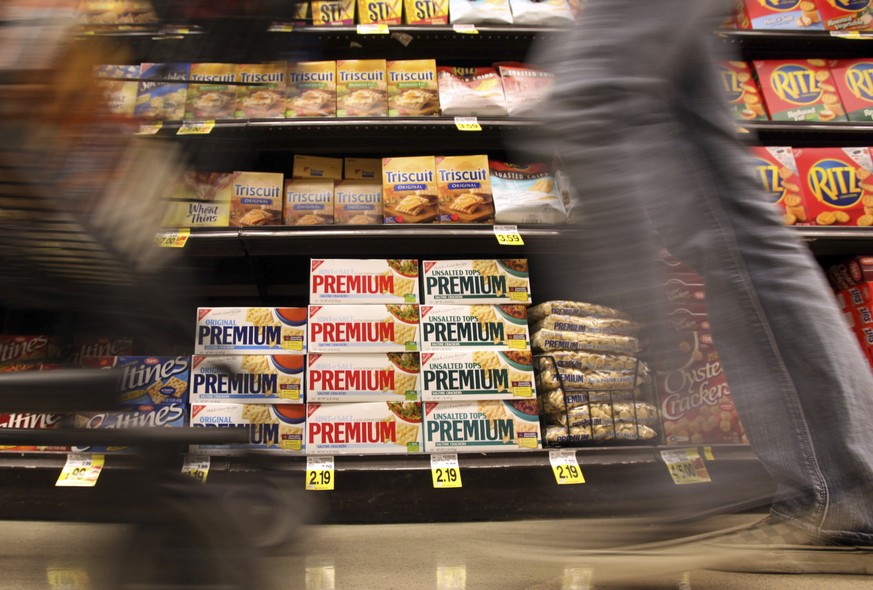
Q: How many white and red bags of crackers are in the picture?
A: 2